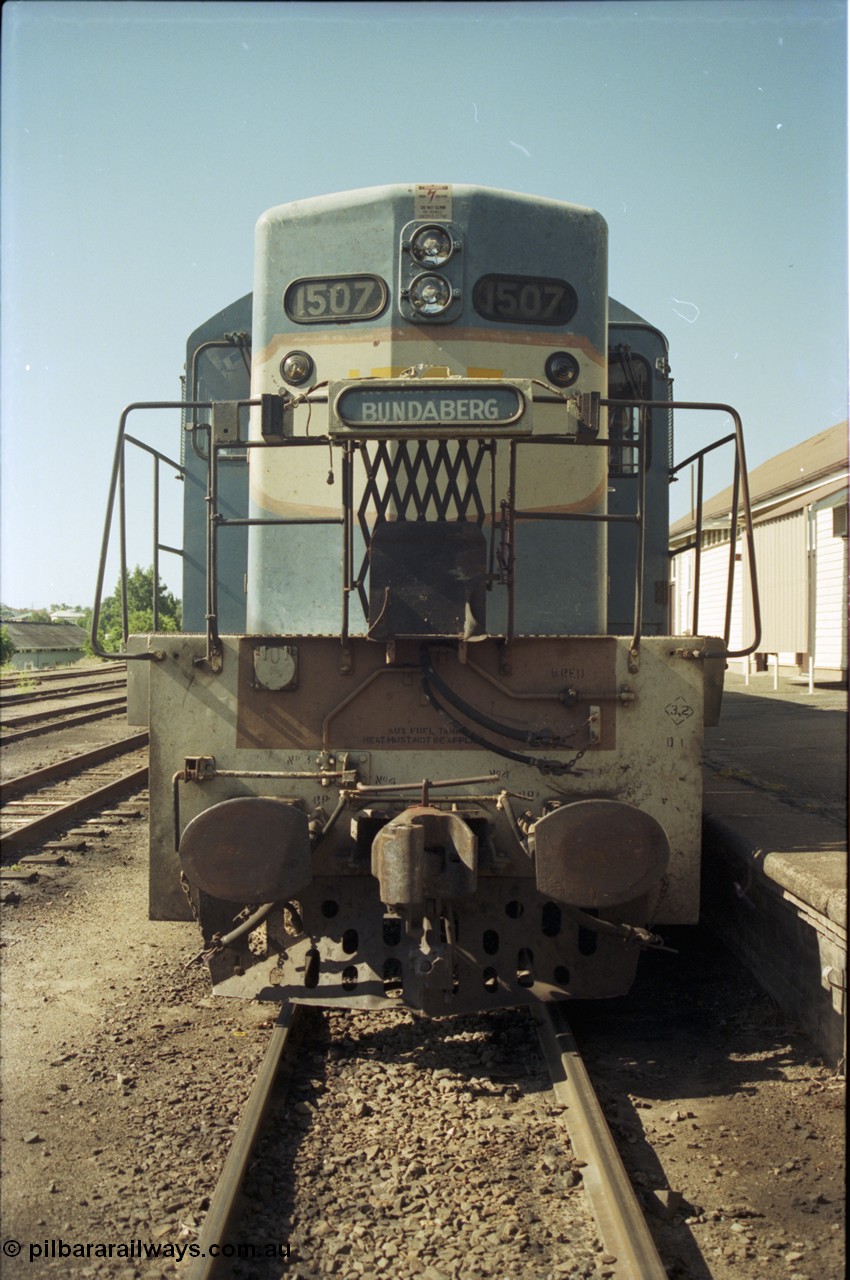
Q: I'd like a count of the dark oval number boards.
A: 2